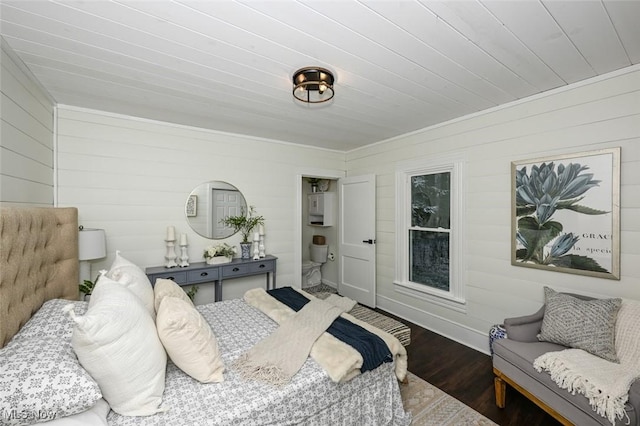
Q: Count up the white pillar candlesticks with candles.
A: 4